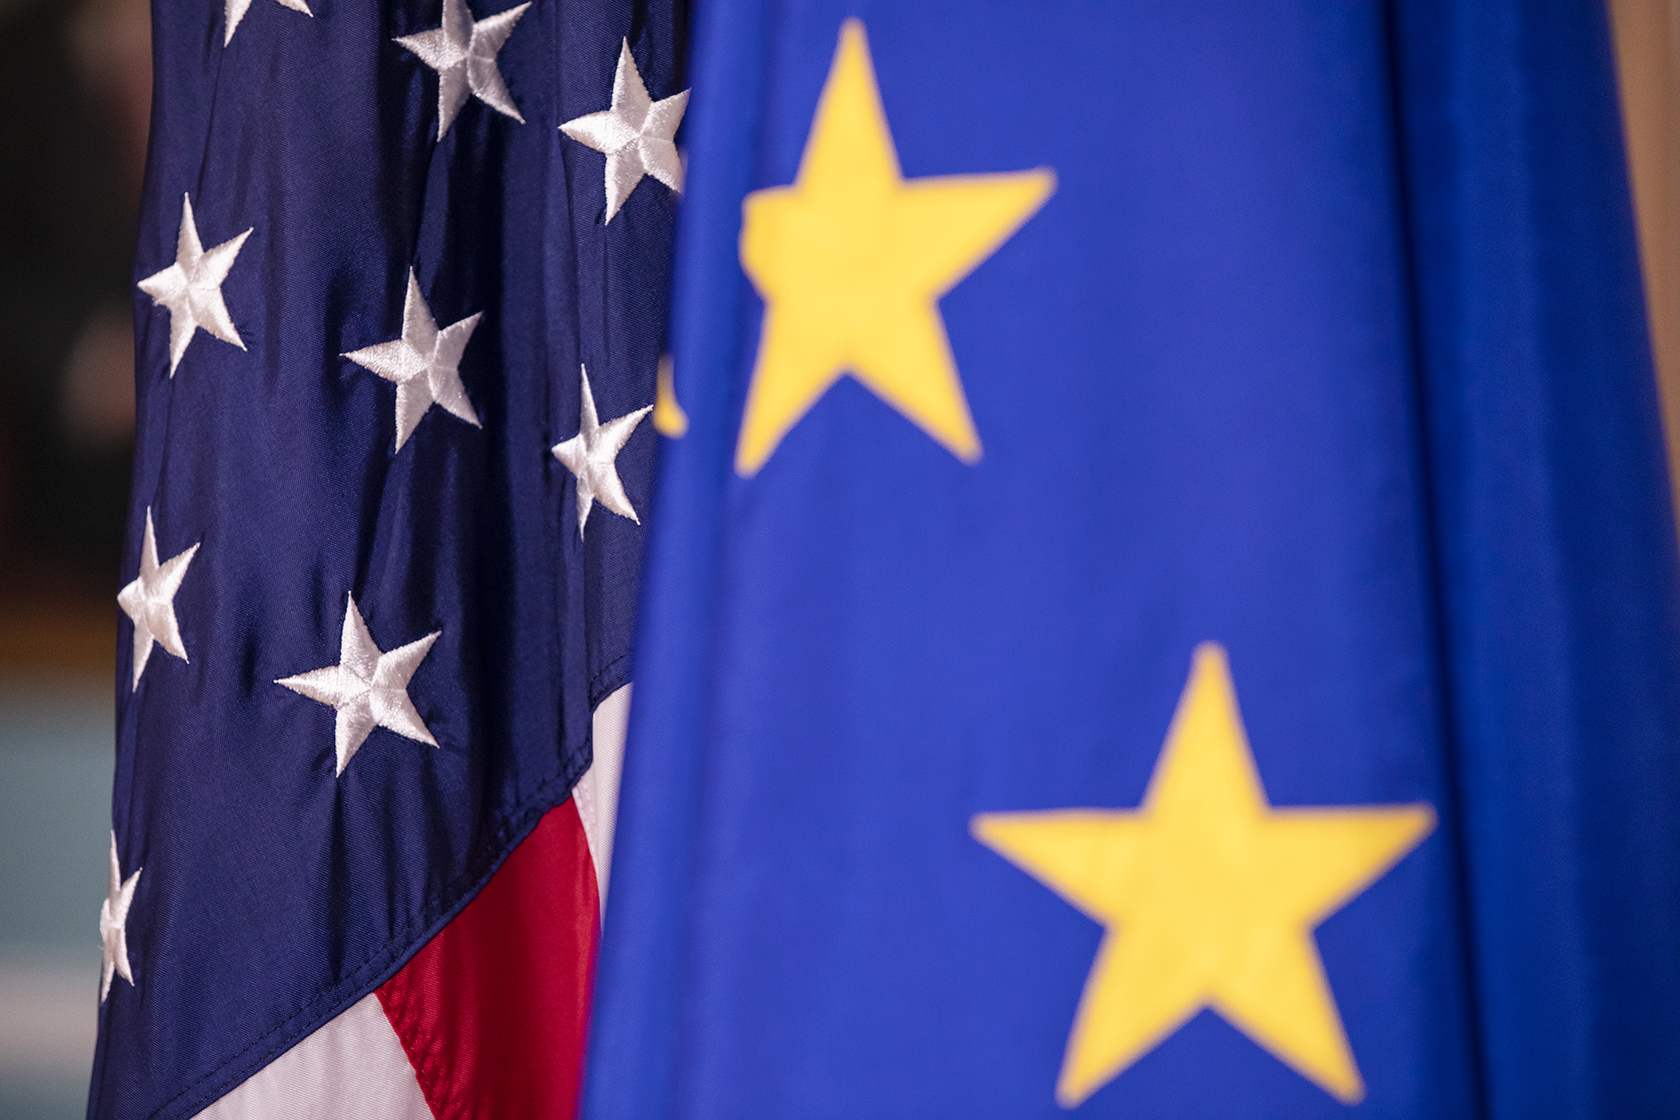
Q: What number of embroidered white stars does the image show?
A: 9